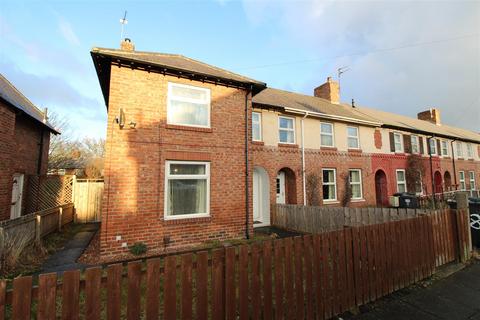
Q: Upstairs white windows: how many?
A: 11